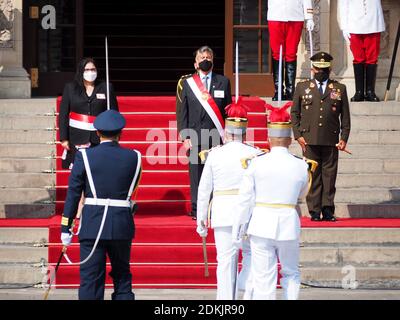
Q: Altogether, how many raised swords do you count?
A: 3